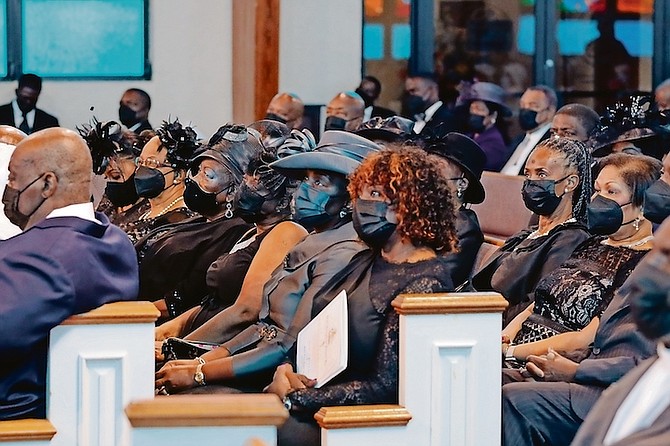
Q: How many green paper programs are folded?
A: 0